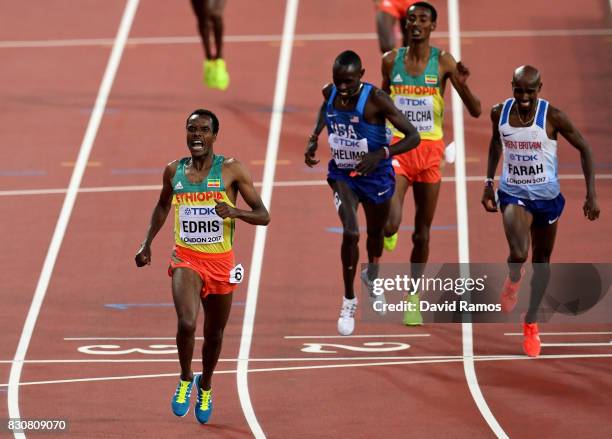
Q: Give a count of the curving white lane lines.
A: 3